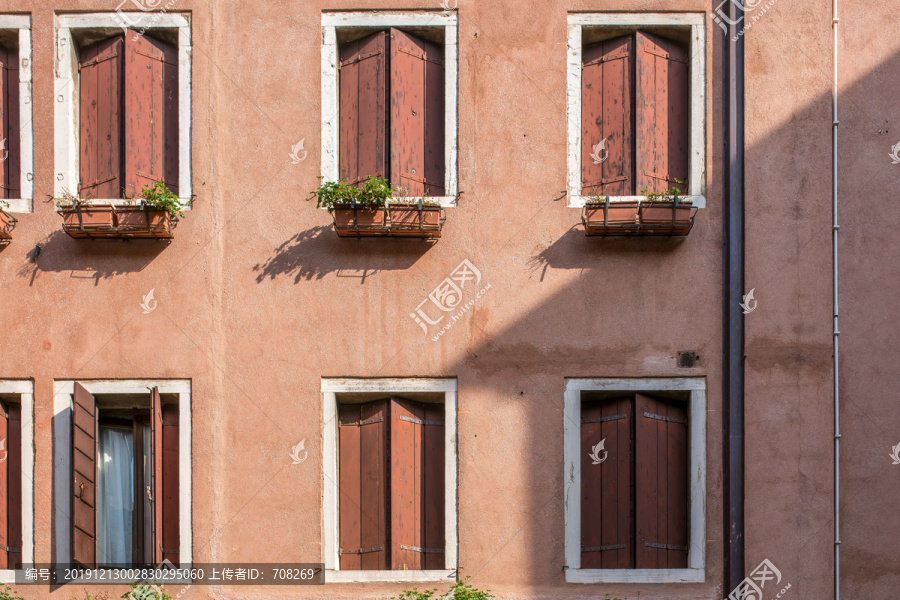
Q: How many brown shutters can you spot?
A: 14